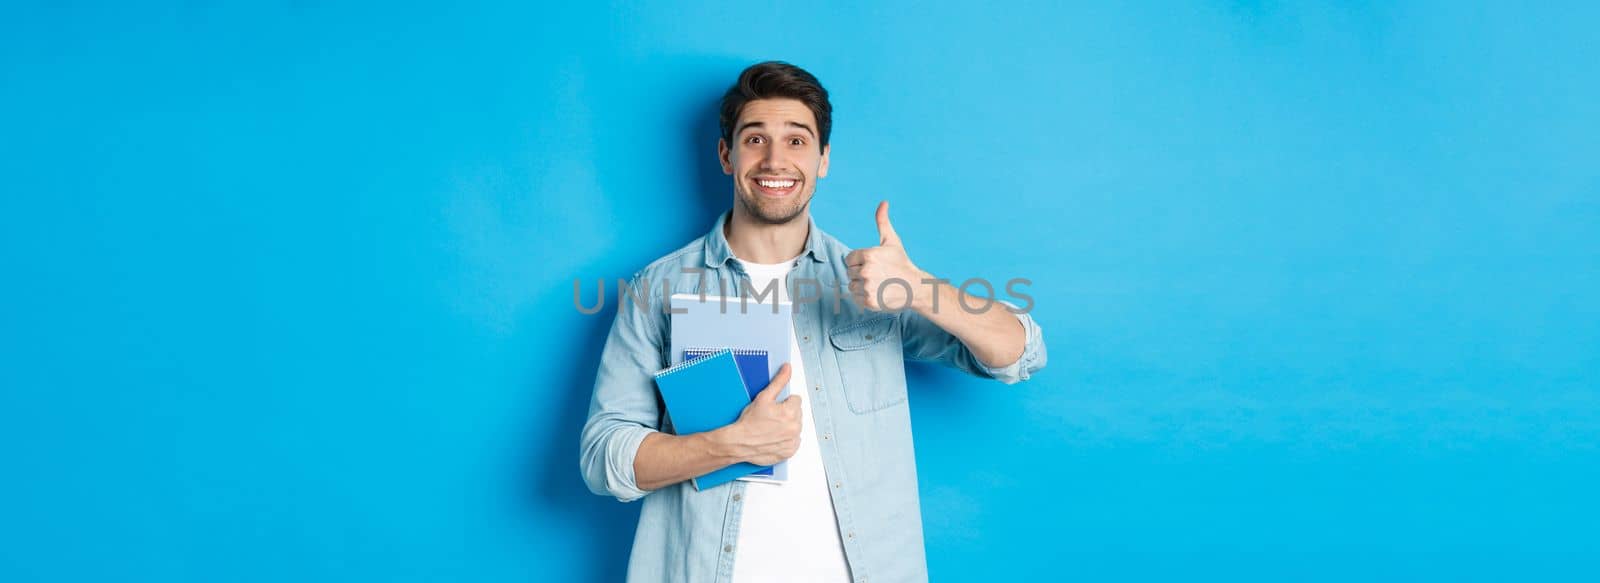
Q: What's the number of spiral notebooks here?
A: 2